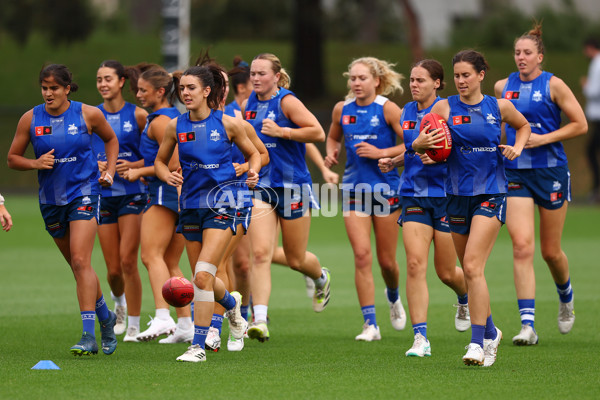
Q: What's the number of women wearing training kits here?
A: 11